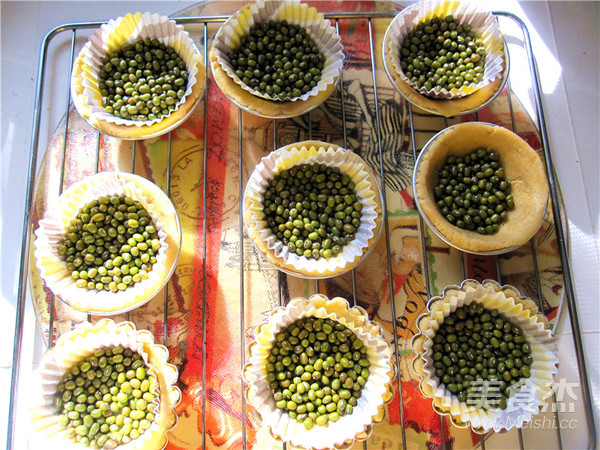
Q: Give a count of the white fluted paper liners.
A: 8